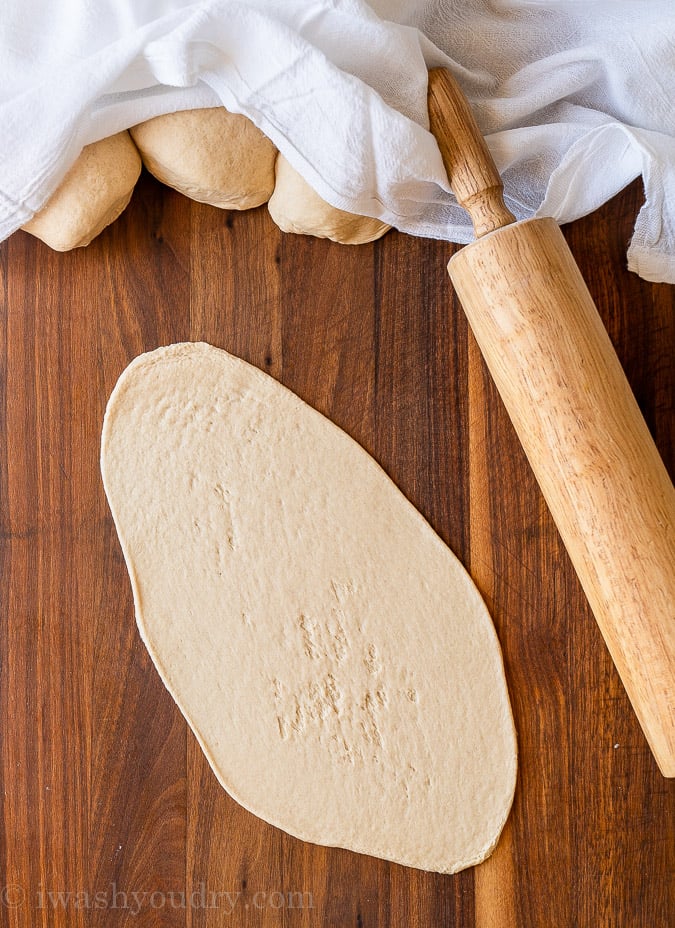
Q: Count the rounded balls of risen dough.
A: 3